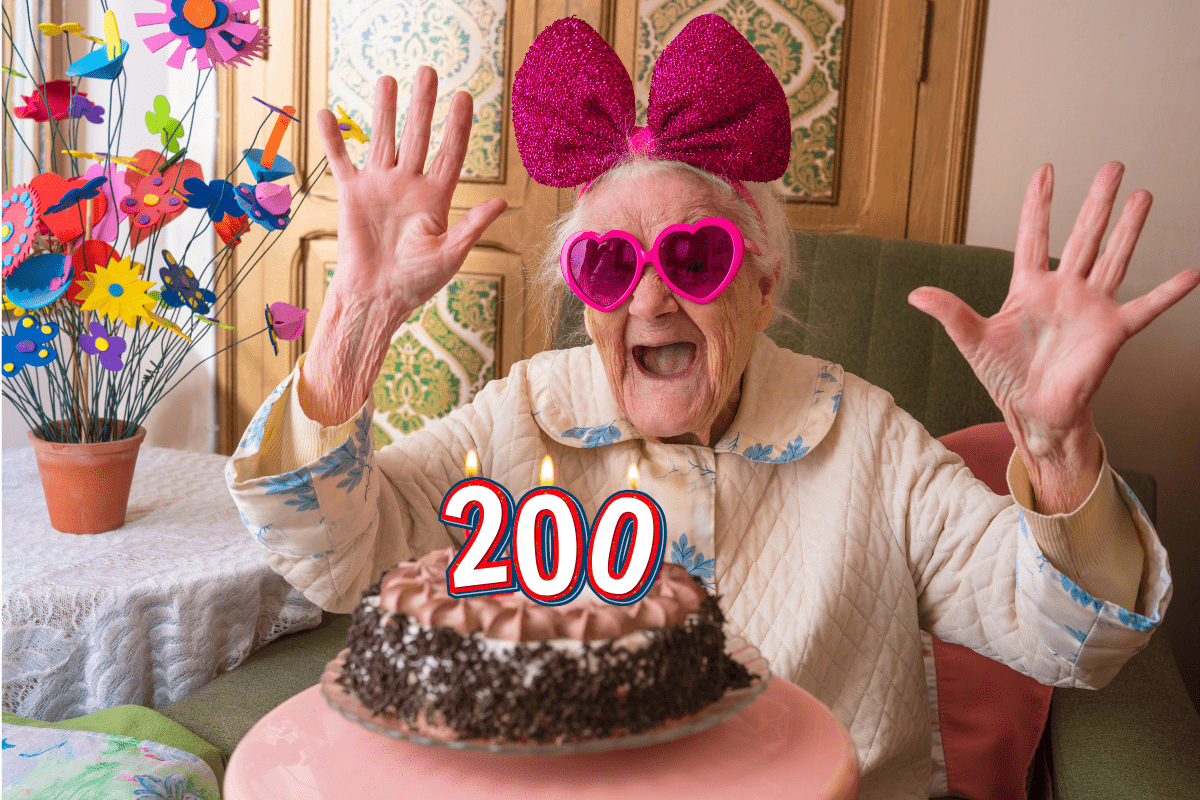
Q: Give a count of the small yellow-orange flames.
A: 3